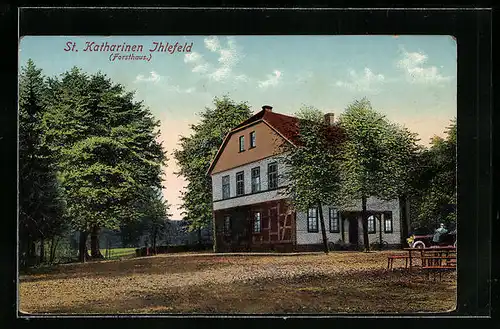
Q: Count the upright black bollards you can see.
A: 0